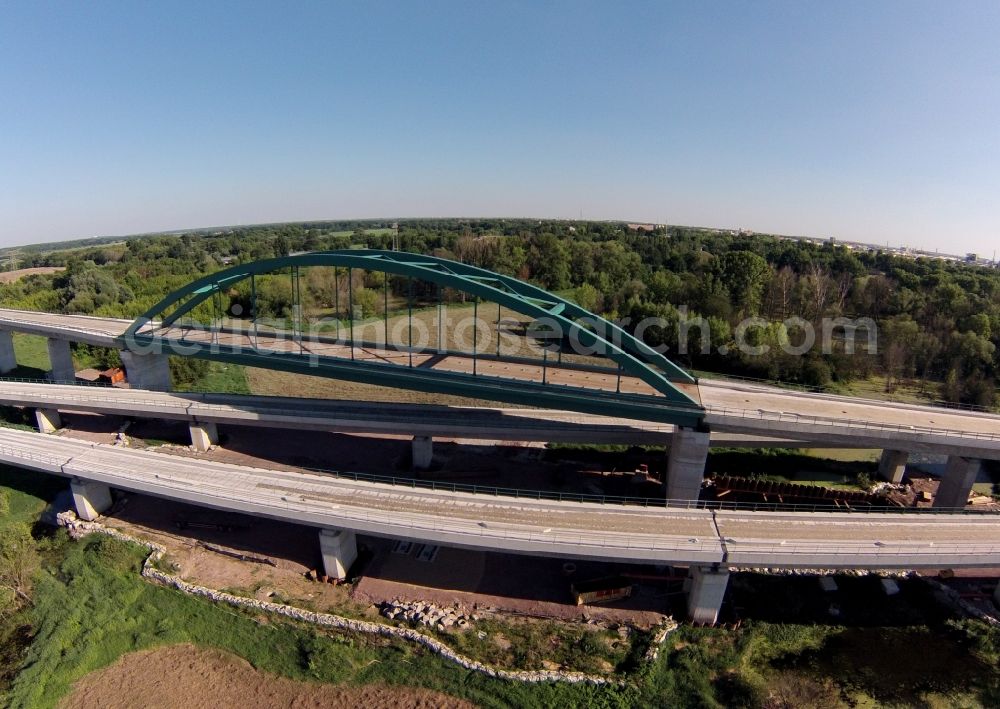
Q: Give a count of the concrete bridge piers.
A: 12